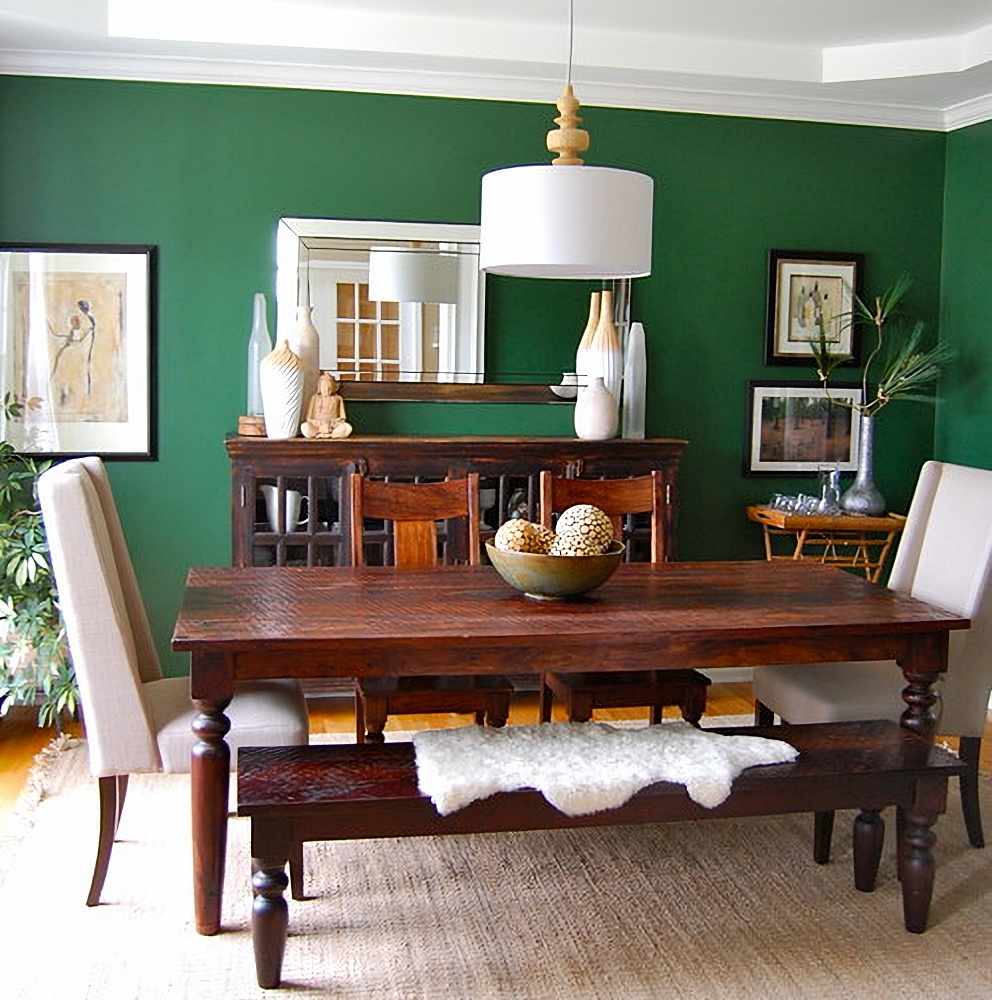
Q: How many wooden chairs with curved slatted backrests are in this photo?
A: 2